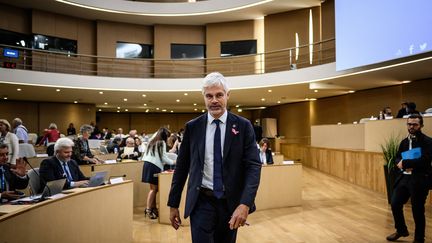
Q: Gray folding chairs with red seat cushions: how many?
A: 0